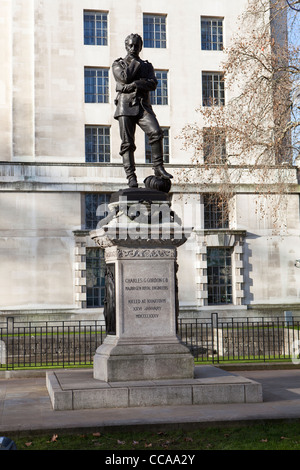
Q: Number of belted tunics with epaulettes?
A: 1